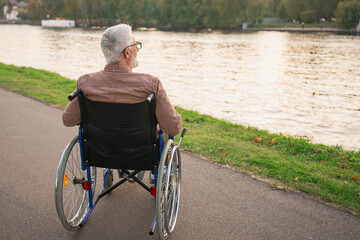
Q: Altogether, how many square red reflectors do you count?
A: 2